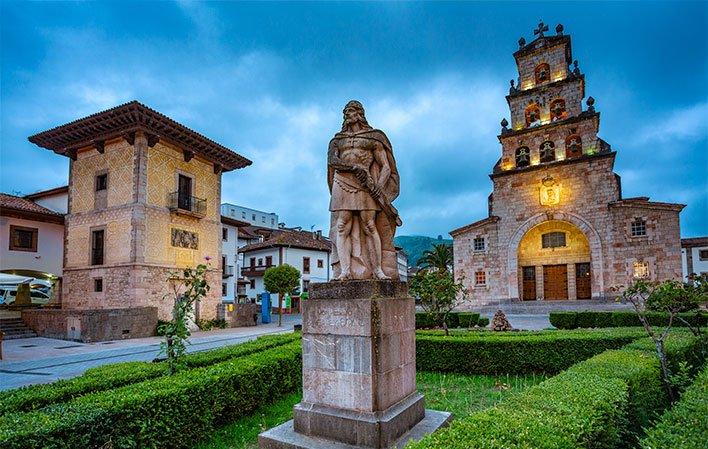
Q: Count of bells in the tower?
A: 6